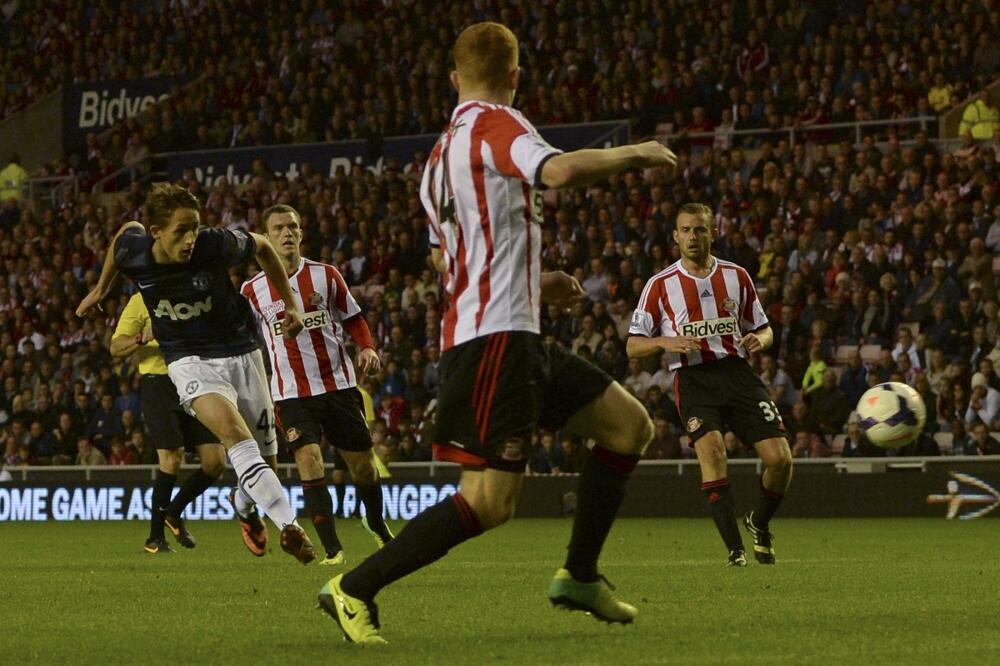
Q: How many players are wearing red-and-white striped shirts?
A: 3